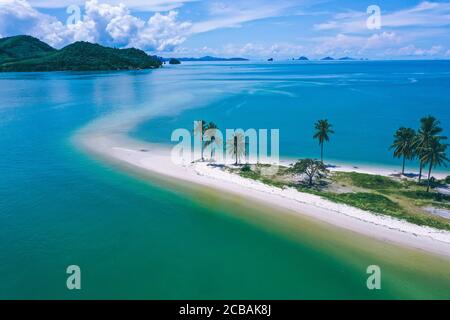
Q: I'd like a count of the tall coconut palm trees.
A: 7